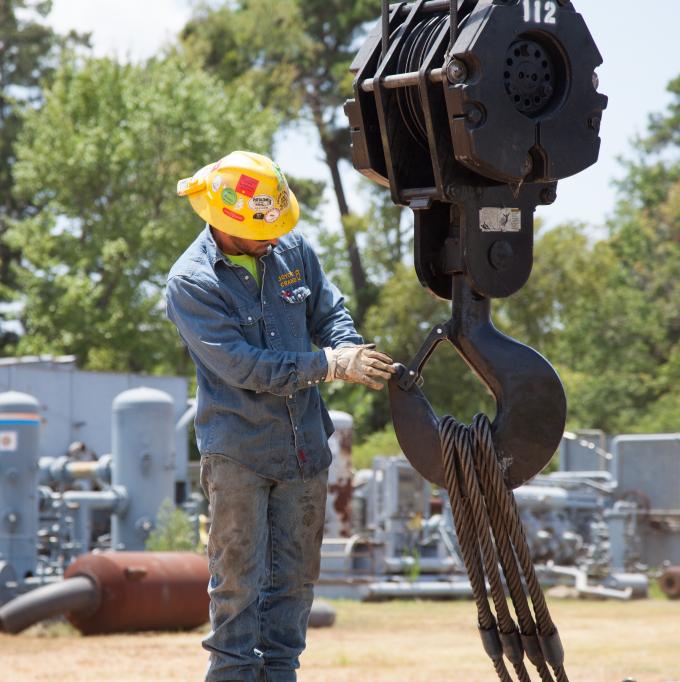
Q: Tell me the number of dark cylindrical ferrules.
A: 4